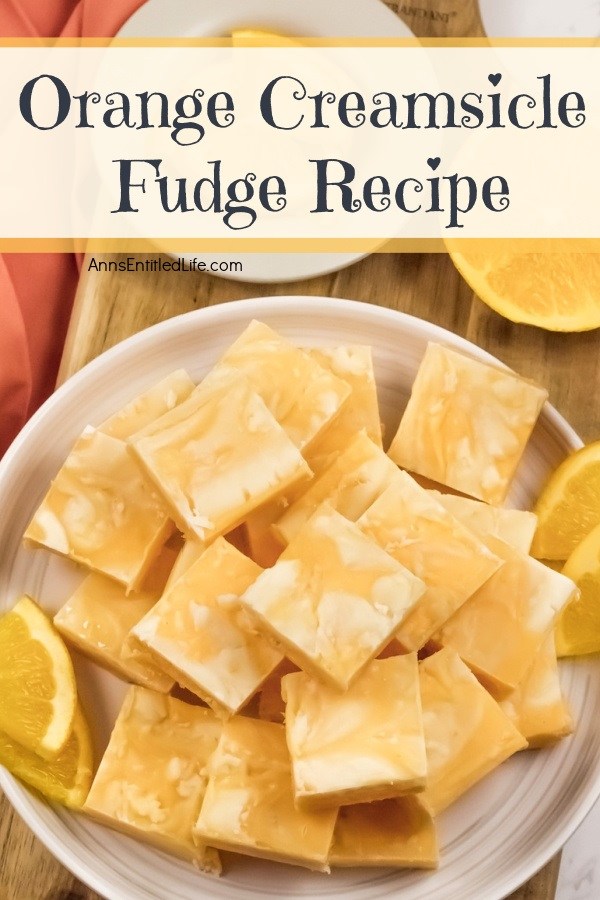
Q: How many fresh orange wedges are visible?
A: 4